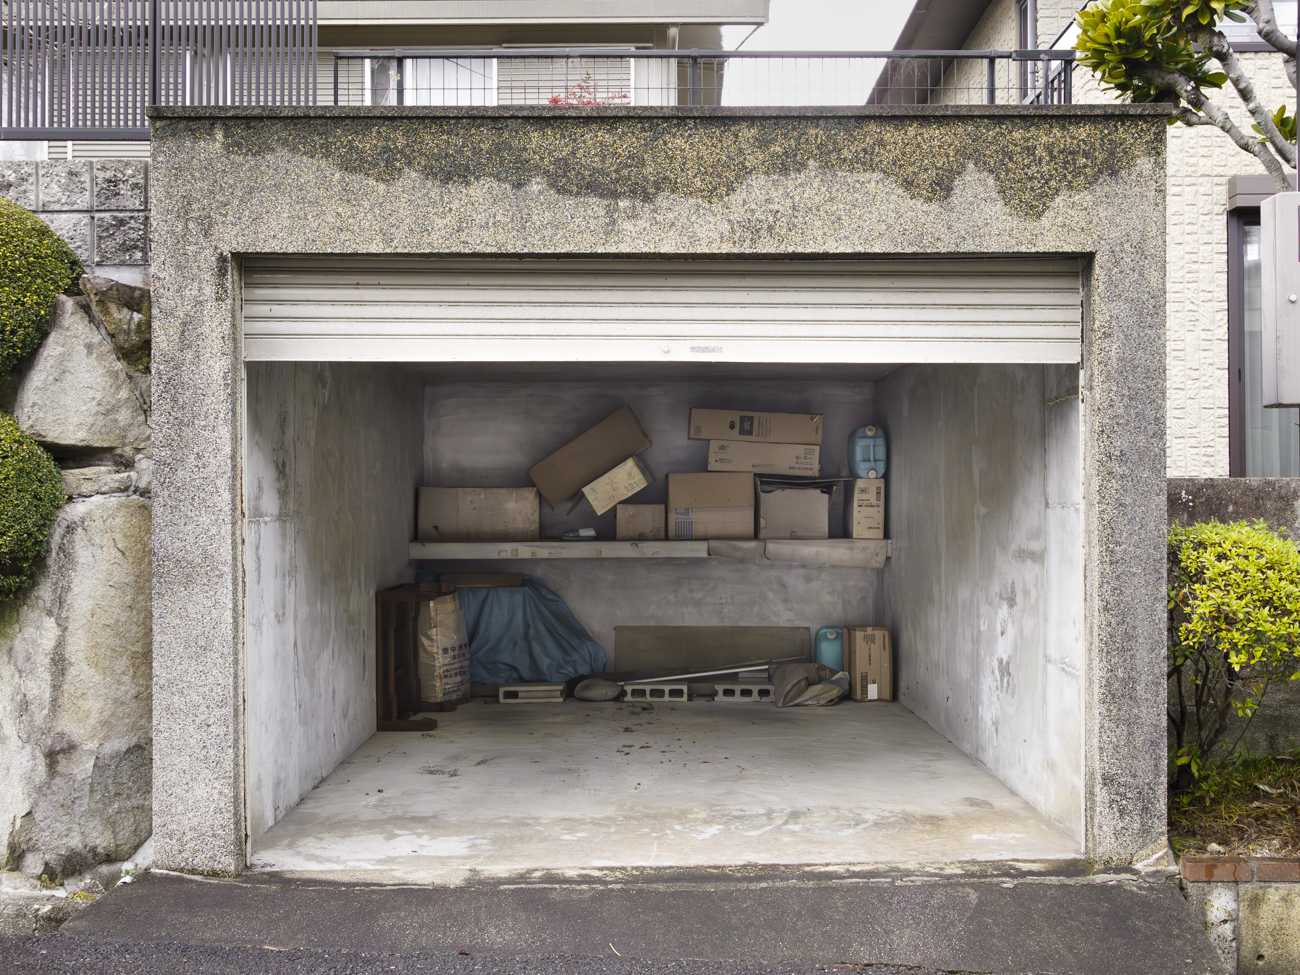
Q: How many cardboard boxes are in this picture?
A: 10